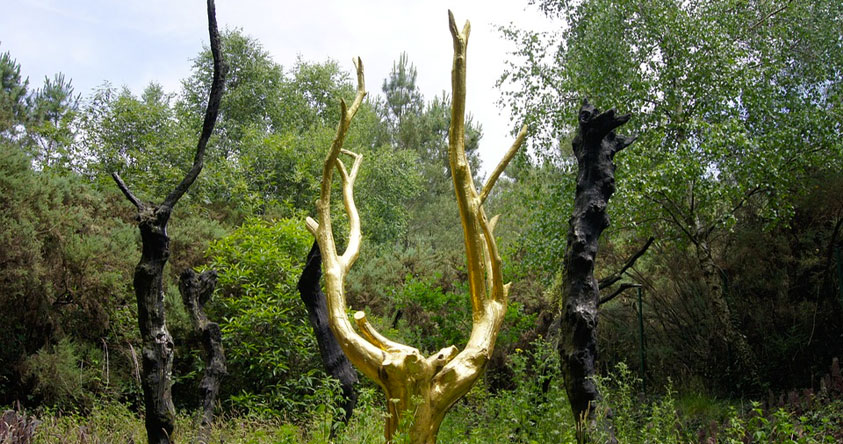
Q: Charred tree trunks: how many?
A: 4